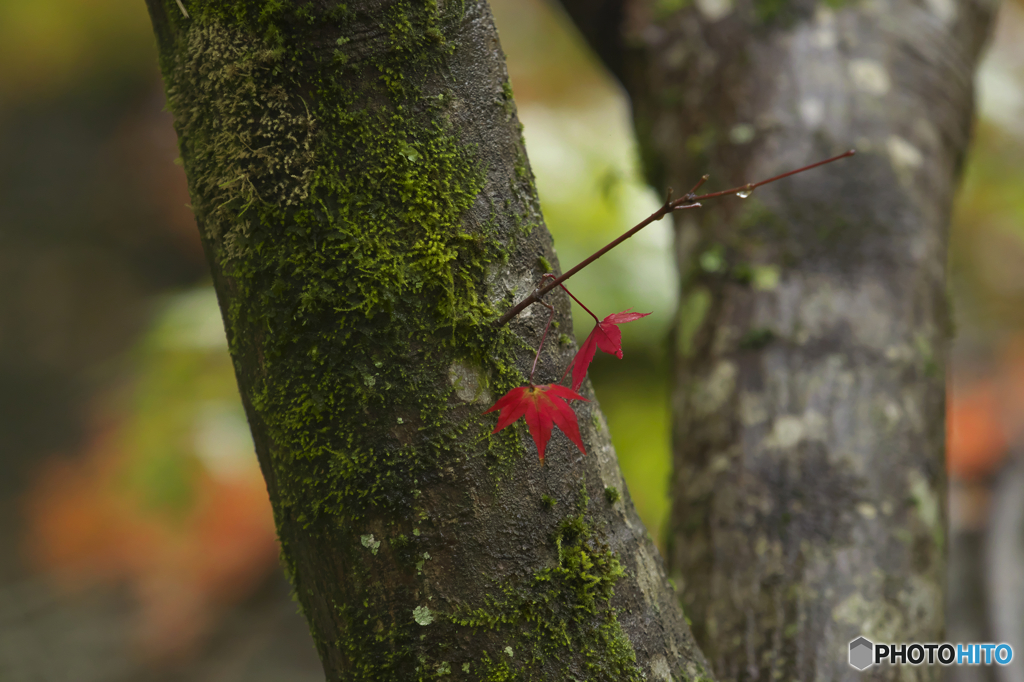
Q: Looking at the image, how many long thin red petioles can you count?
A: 2